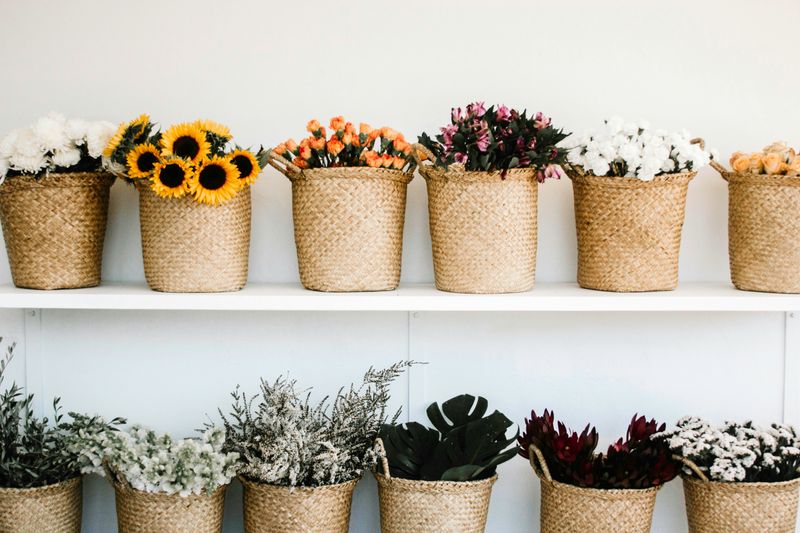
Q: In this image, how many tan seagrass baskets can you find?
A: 12